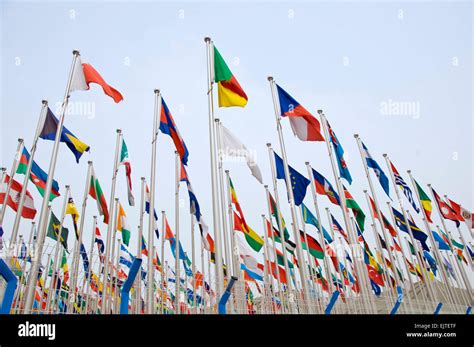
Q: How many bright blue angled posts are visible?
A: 7